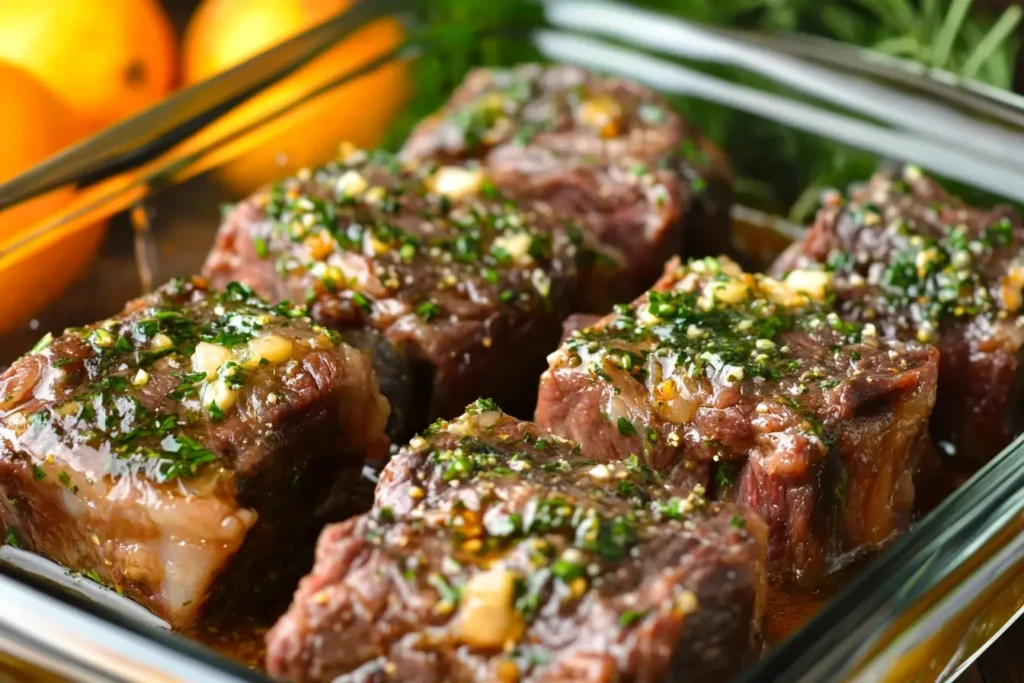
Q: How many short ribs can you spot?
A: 6